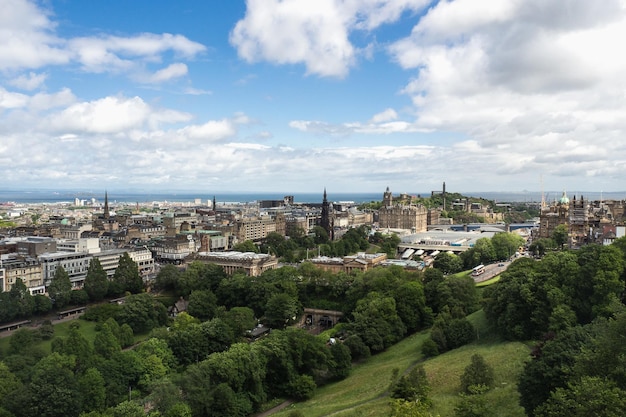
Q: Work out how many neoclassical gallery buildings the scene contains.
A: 2